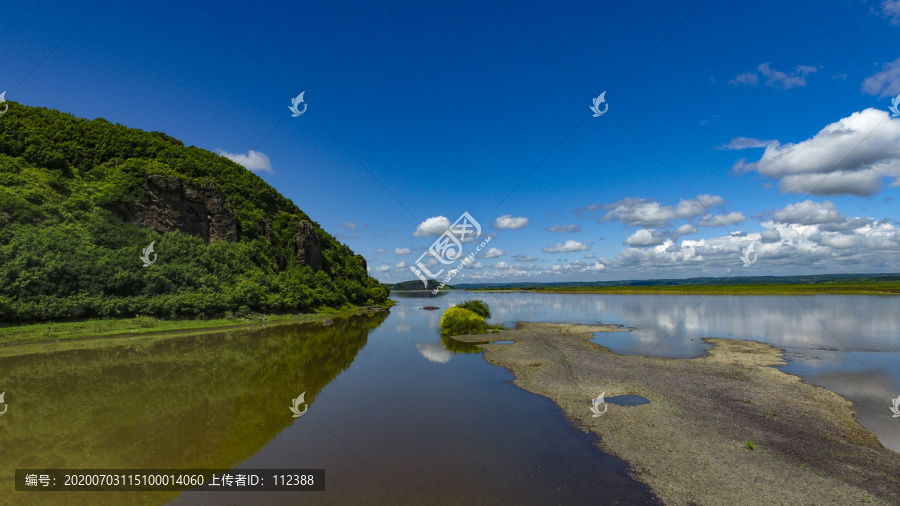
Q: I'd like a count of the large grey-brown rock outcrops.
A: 2